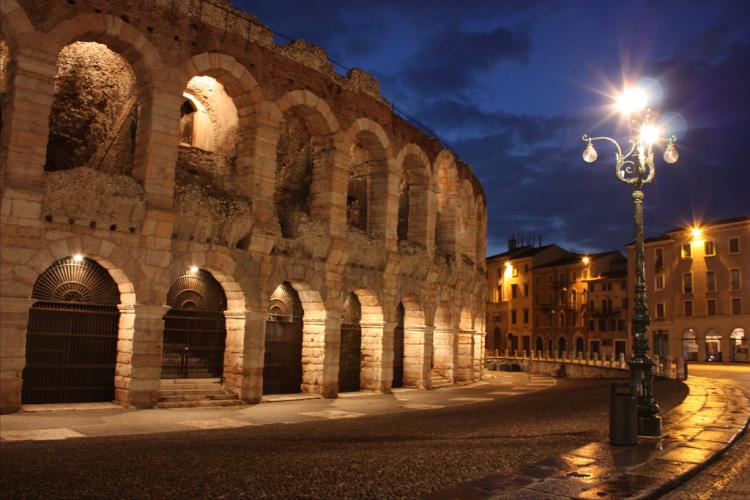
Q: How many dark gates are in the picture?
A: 5